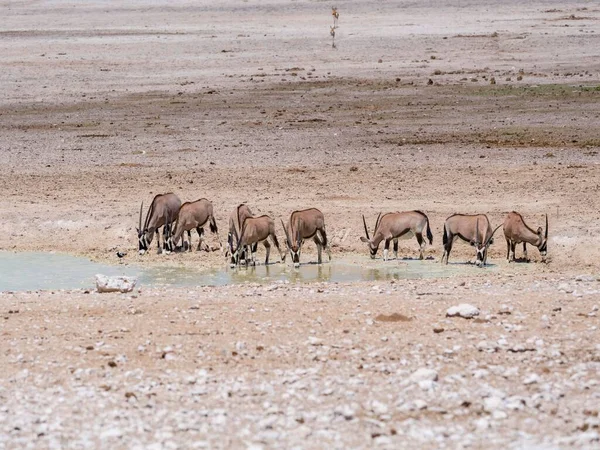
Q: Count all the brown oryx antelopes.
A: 8